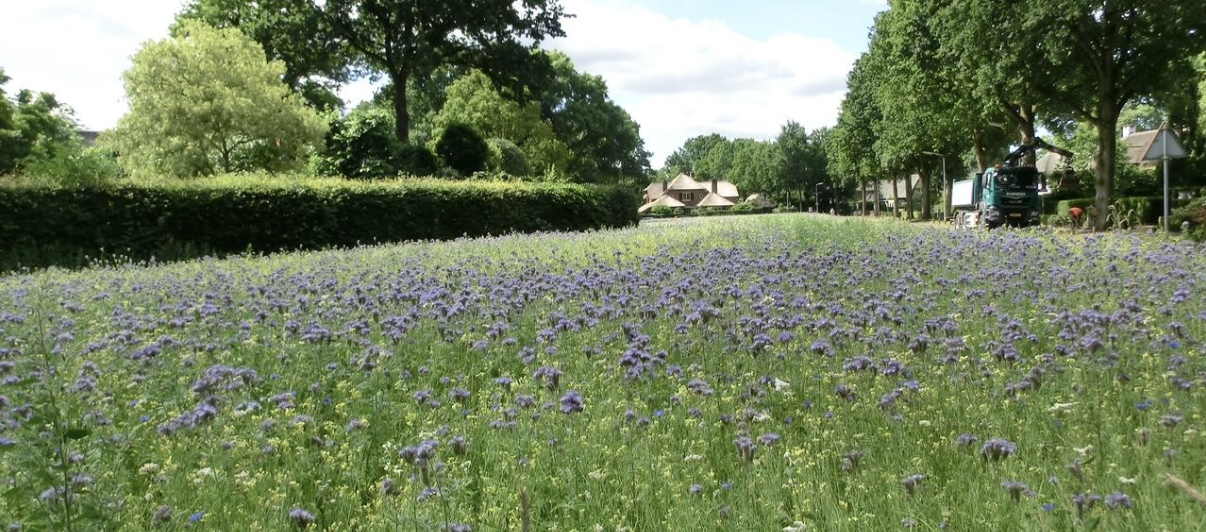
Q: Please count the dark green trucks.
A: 1